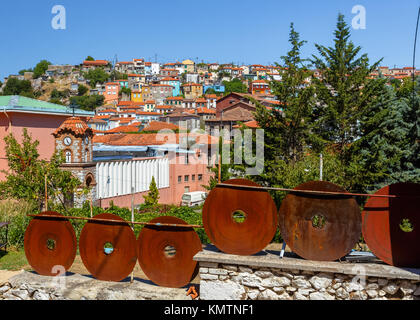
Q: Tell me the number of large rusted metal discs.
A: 6